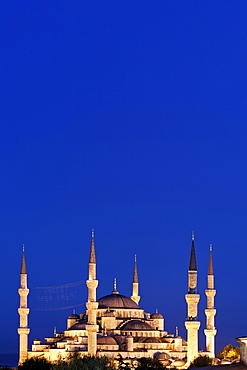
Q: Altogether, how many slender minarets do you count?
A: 5